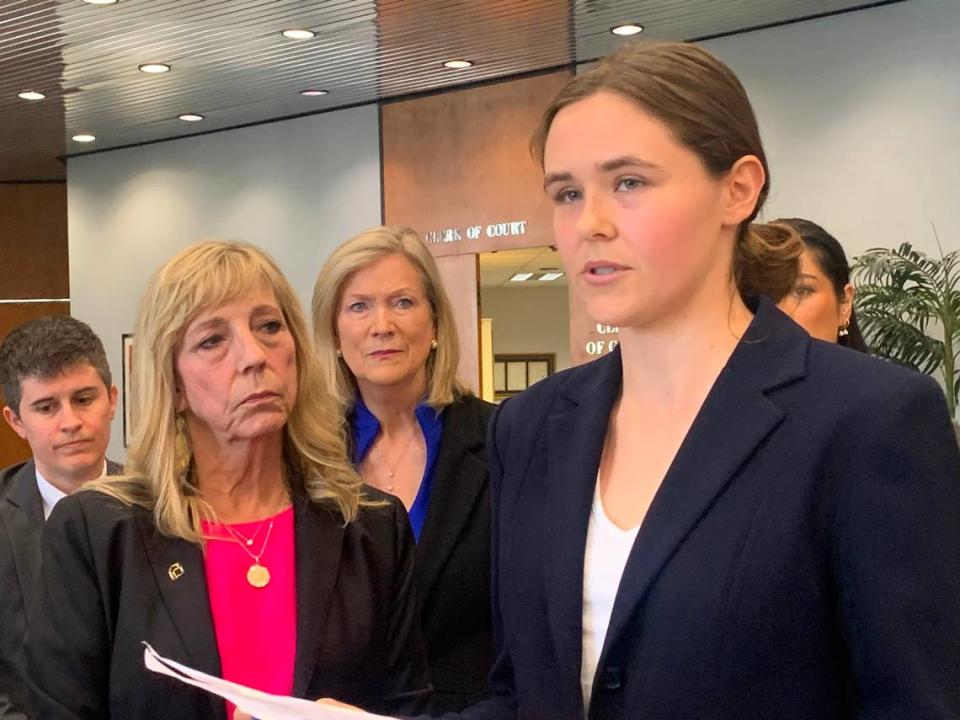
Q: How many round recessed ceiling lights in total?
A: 9